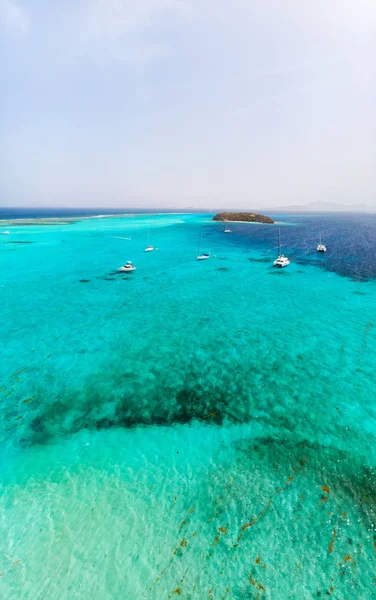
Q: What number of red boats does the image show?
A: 0